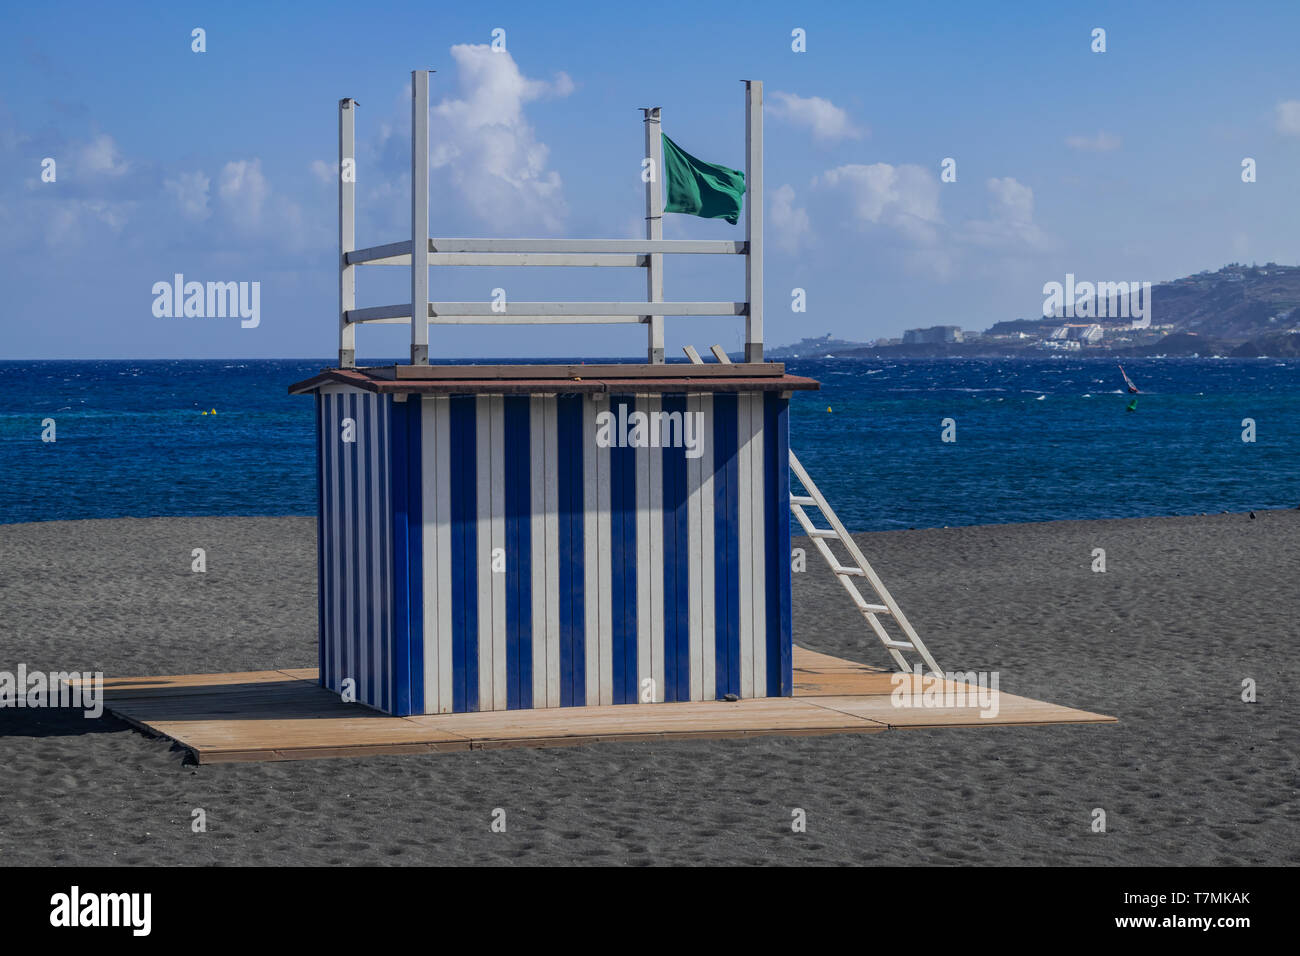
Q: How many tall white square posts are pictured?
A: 4